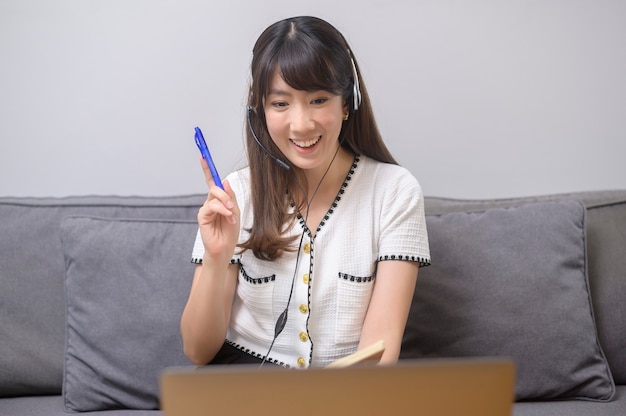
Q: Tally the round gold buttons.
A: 5